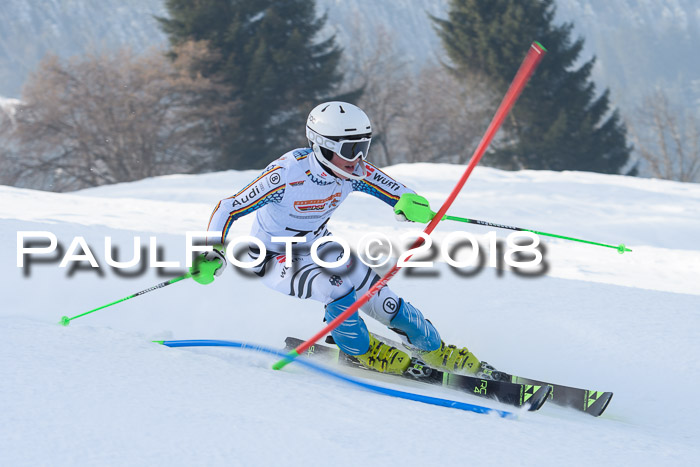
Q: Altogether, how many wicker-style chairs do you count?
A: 0